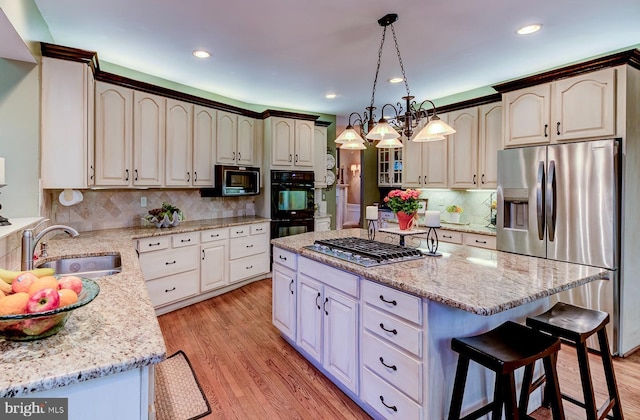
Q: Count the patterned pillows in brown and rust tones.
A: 0